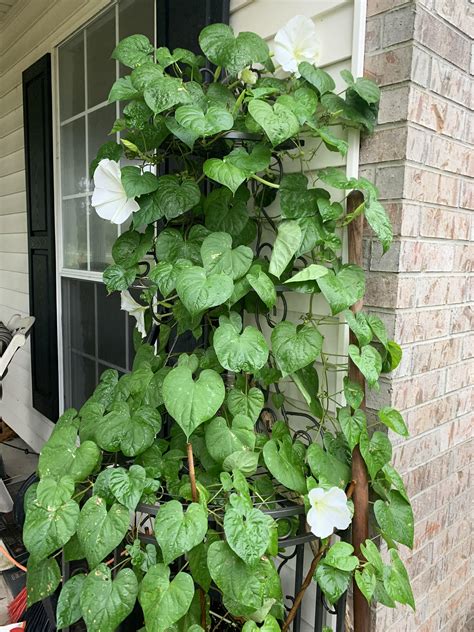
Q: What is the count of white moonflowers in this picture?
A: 4